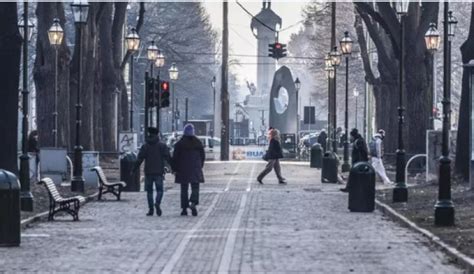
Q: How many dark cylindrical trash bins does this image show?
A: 5